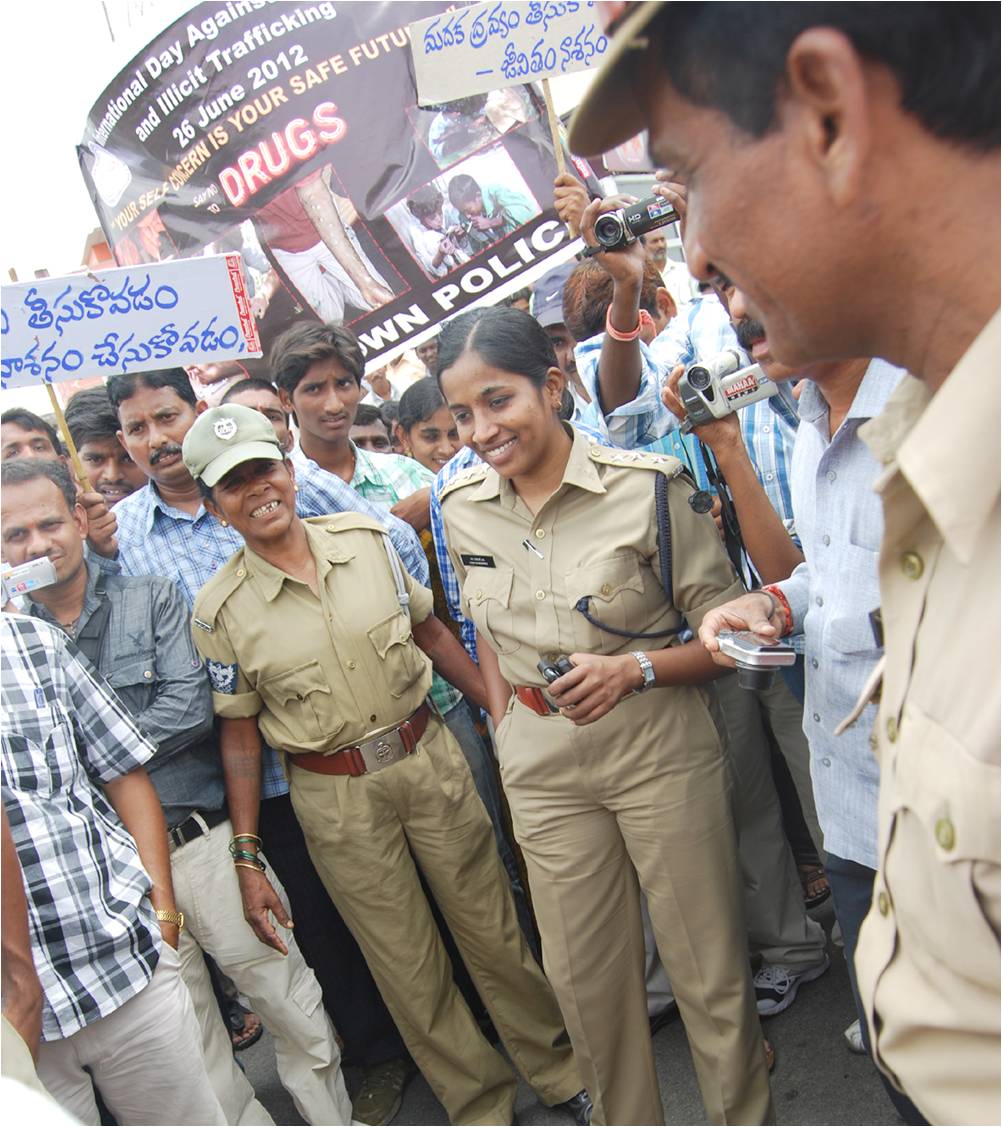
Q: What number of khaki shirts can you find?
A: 3